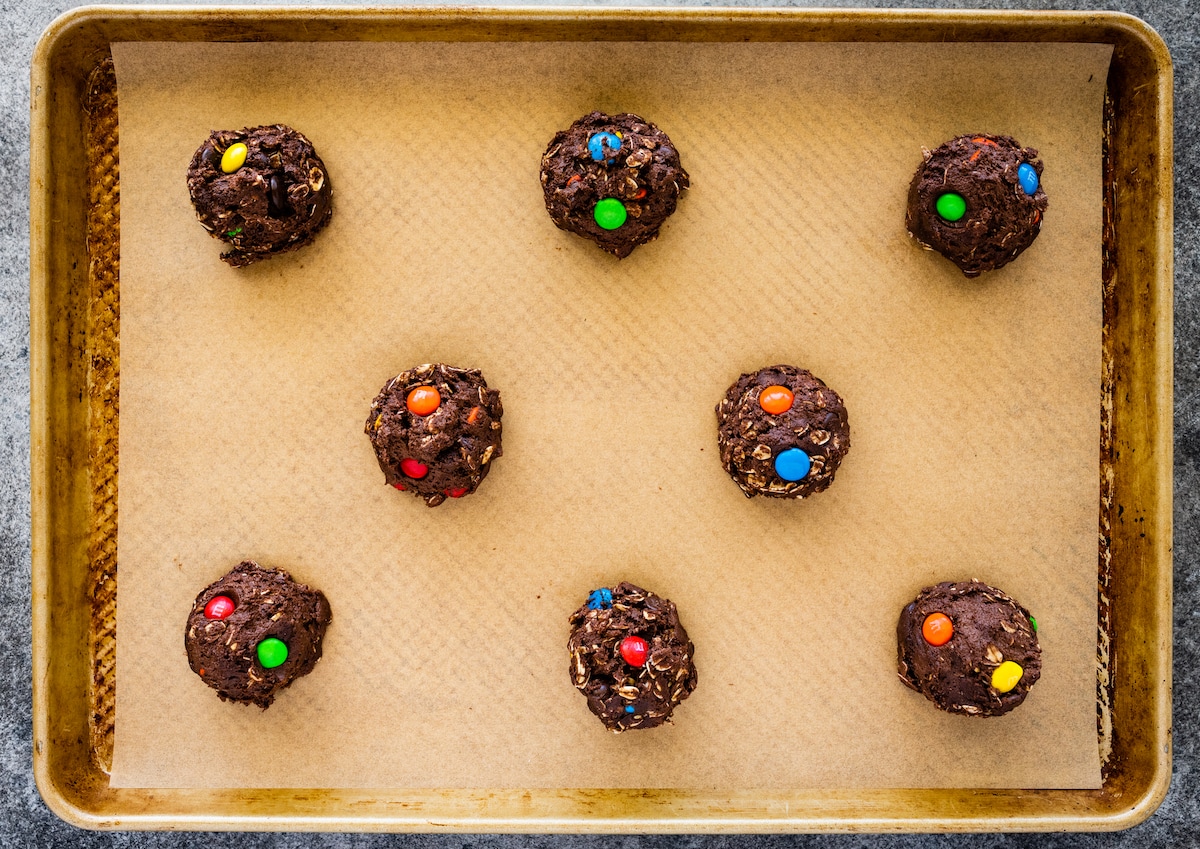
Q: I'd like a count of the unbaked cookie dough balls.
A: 8